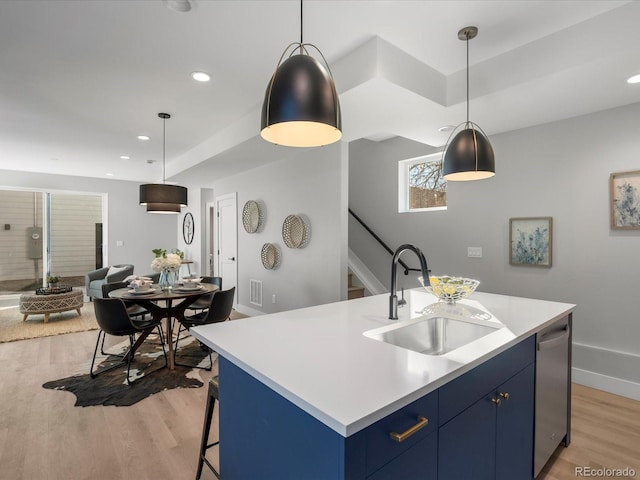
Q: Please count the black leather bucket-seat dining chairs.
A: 4